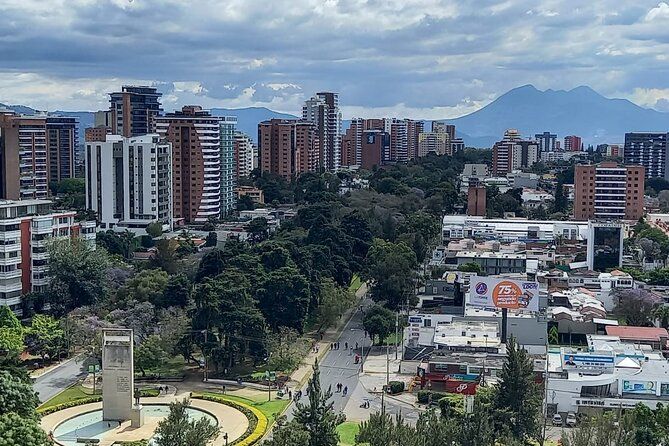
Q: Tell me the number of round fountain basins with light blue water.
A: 1